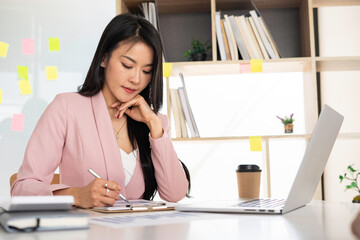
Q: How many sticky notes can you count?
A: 12